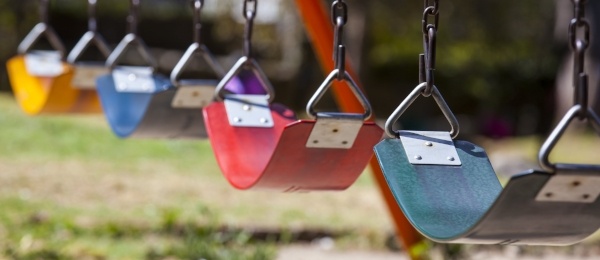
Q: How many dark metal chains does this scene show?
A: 8